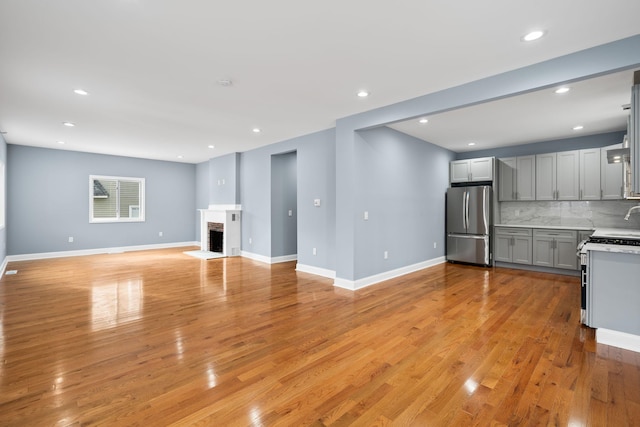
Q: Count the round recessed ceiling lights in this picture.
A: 12